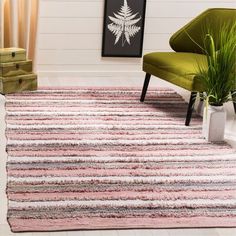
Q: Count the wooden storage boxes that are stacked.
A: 3